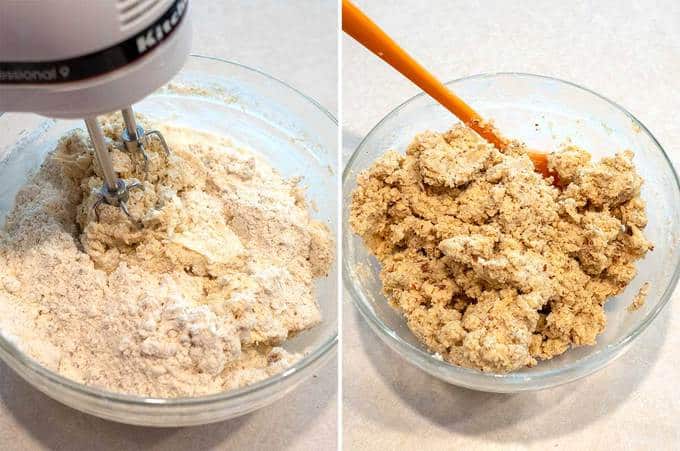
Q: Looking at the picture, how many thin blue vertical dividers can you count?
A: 0